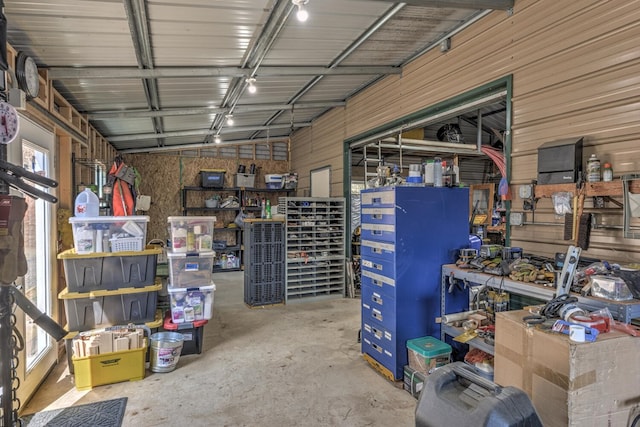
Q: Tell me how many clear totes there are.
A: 4